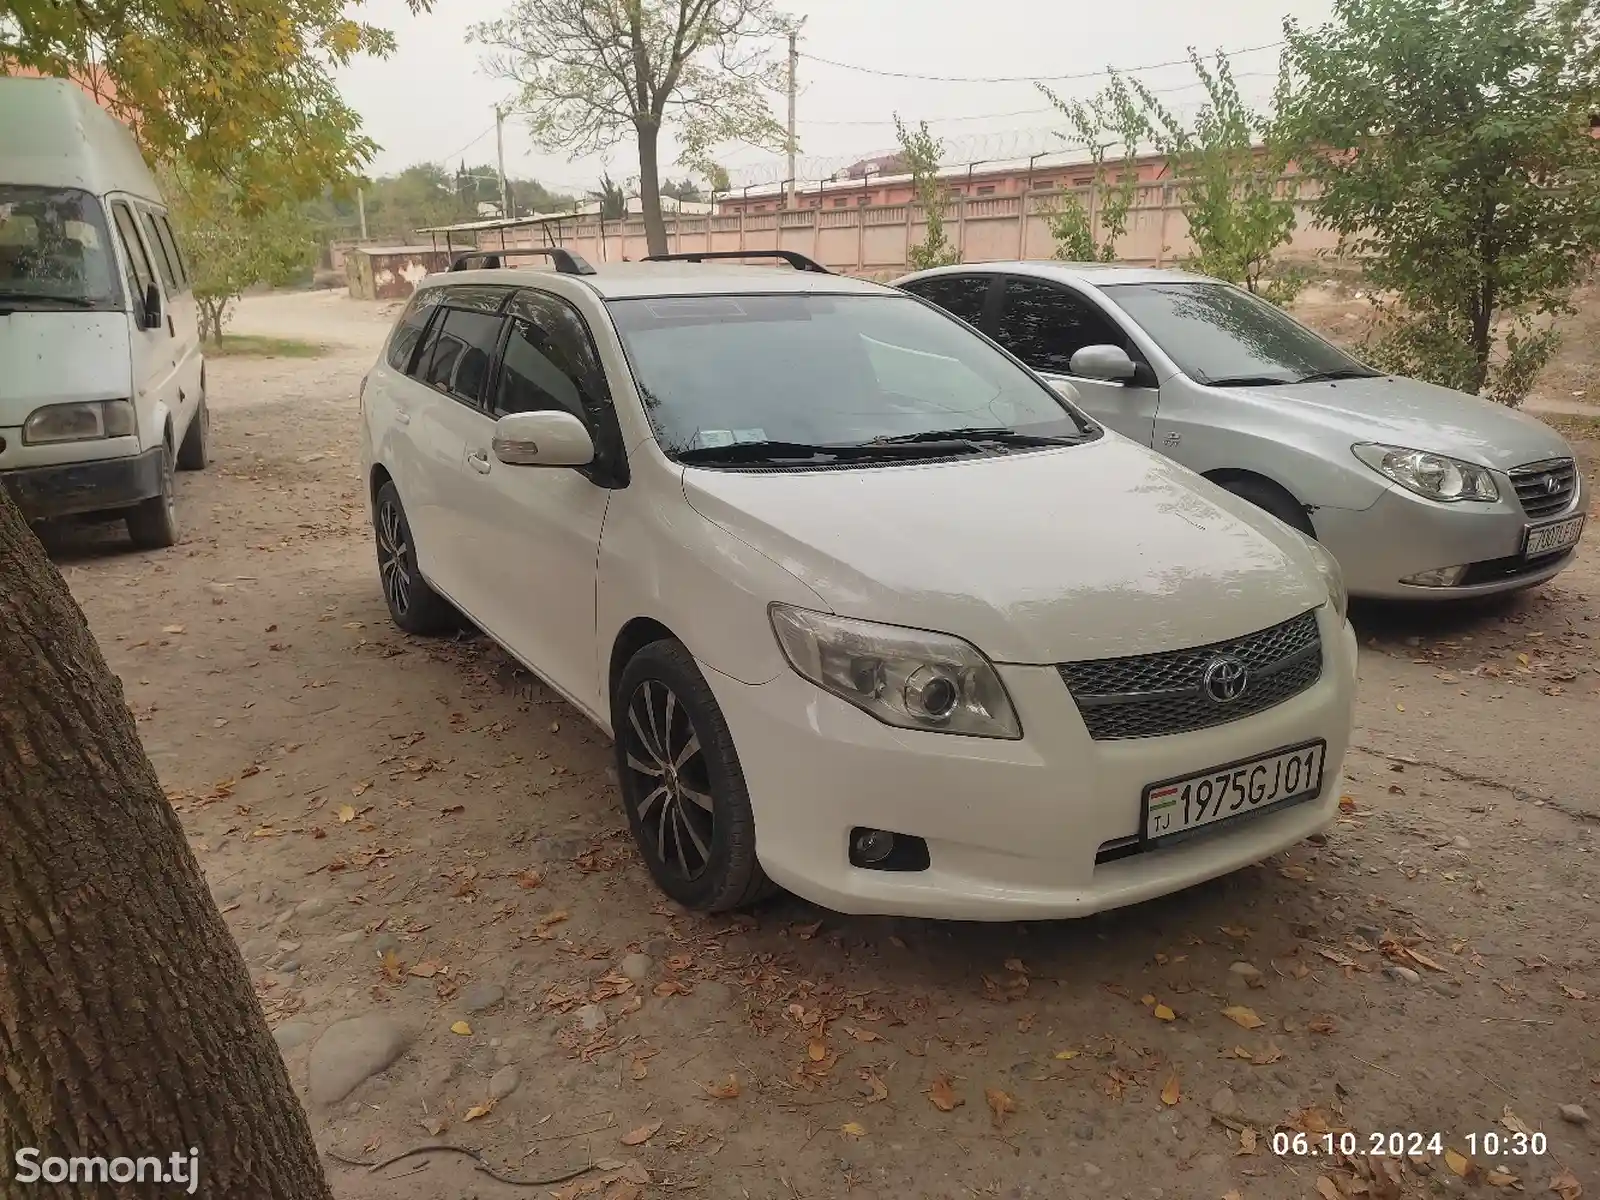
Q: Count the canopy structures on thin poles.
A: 1